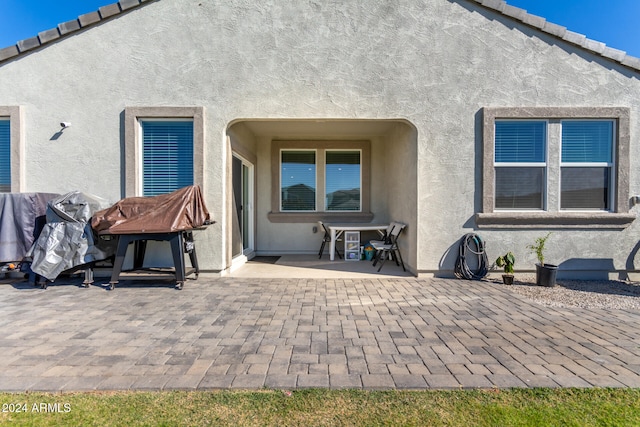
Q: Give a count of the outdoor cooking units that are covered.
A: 3